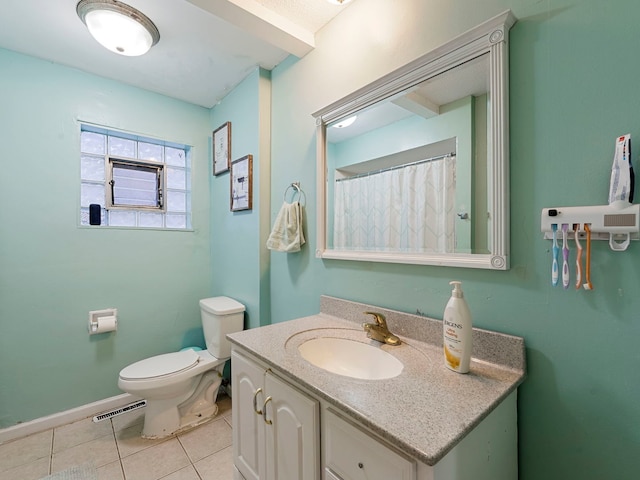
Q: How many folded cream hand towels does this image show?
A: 1